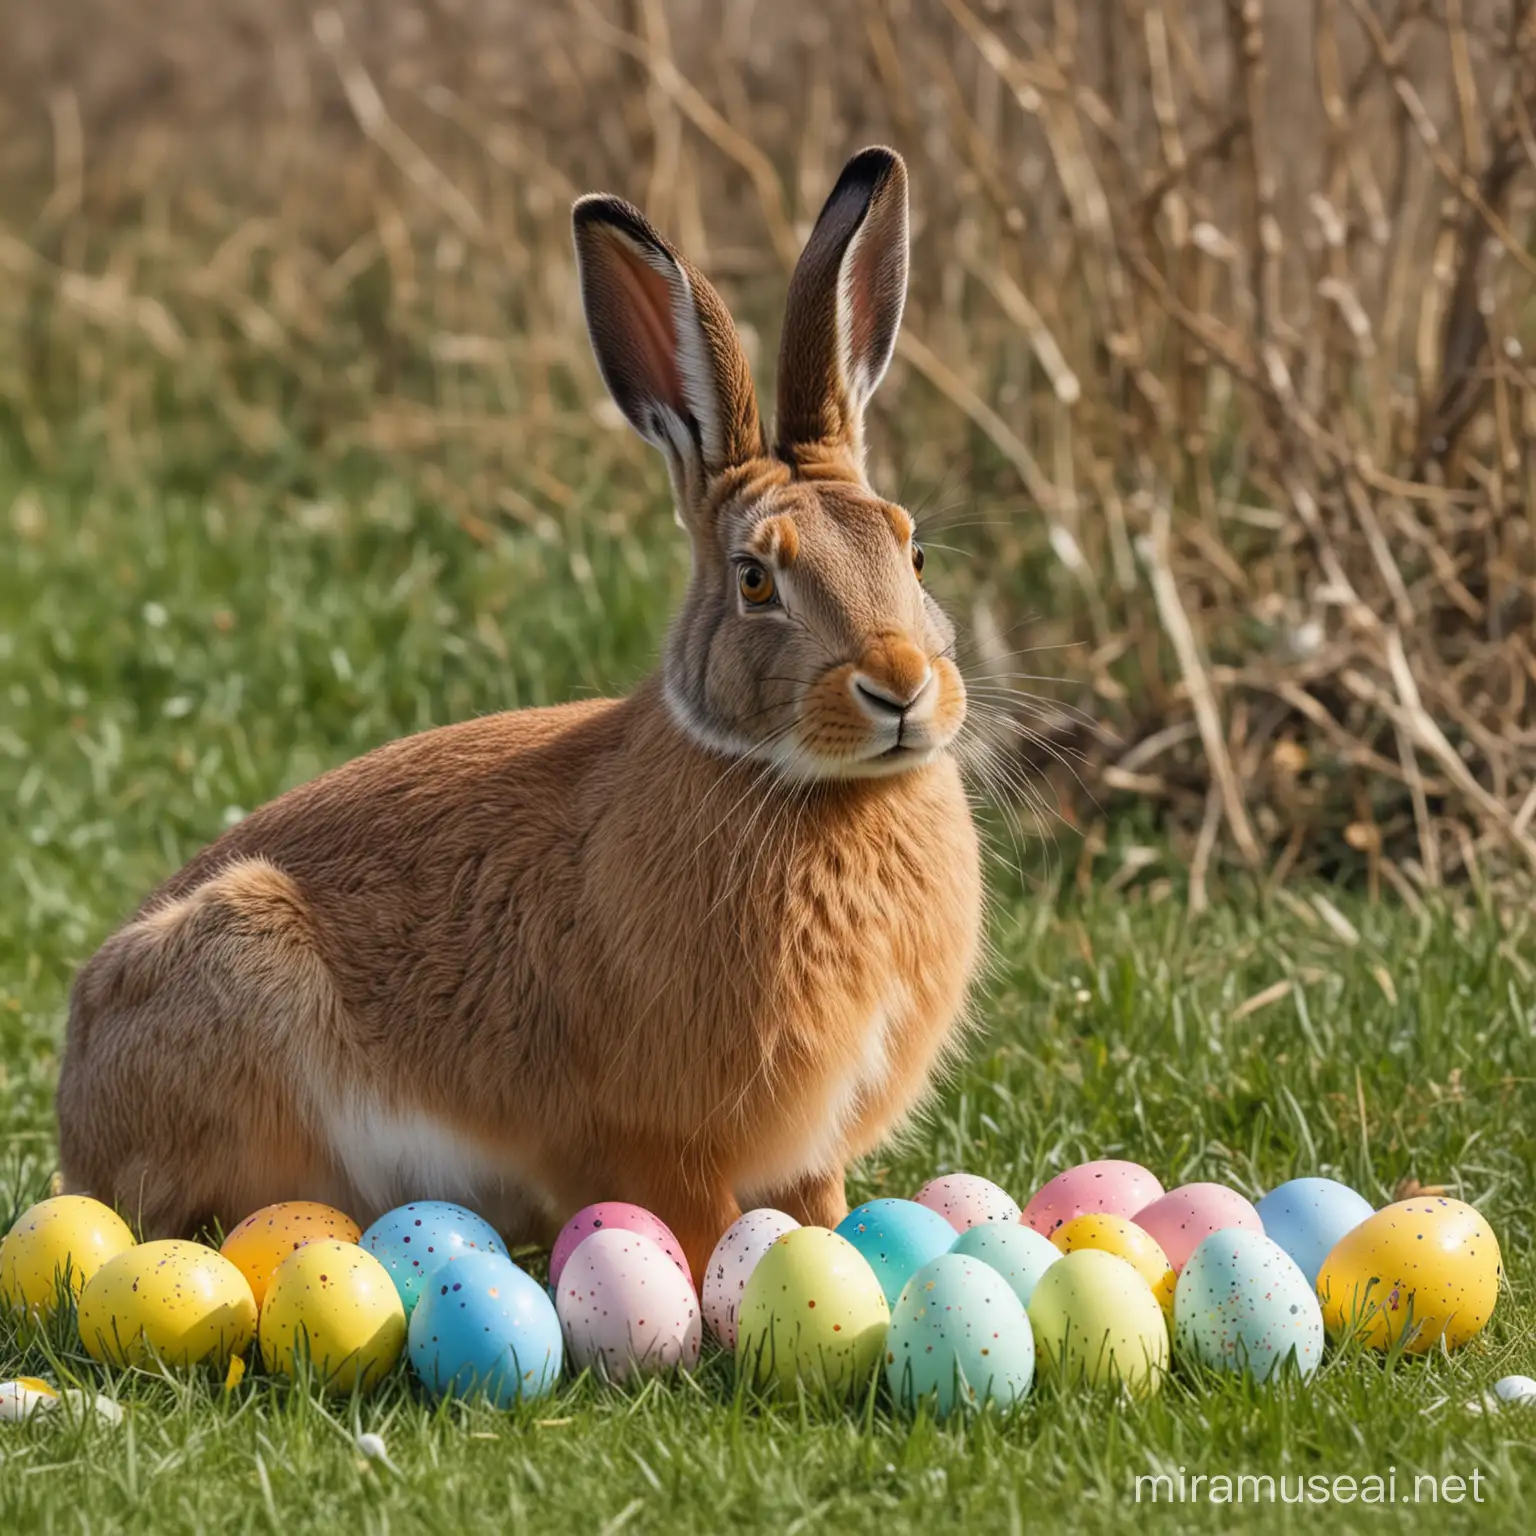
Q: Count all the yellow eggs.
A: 5